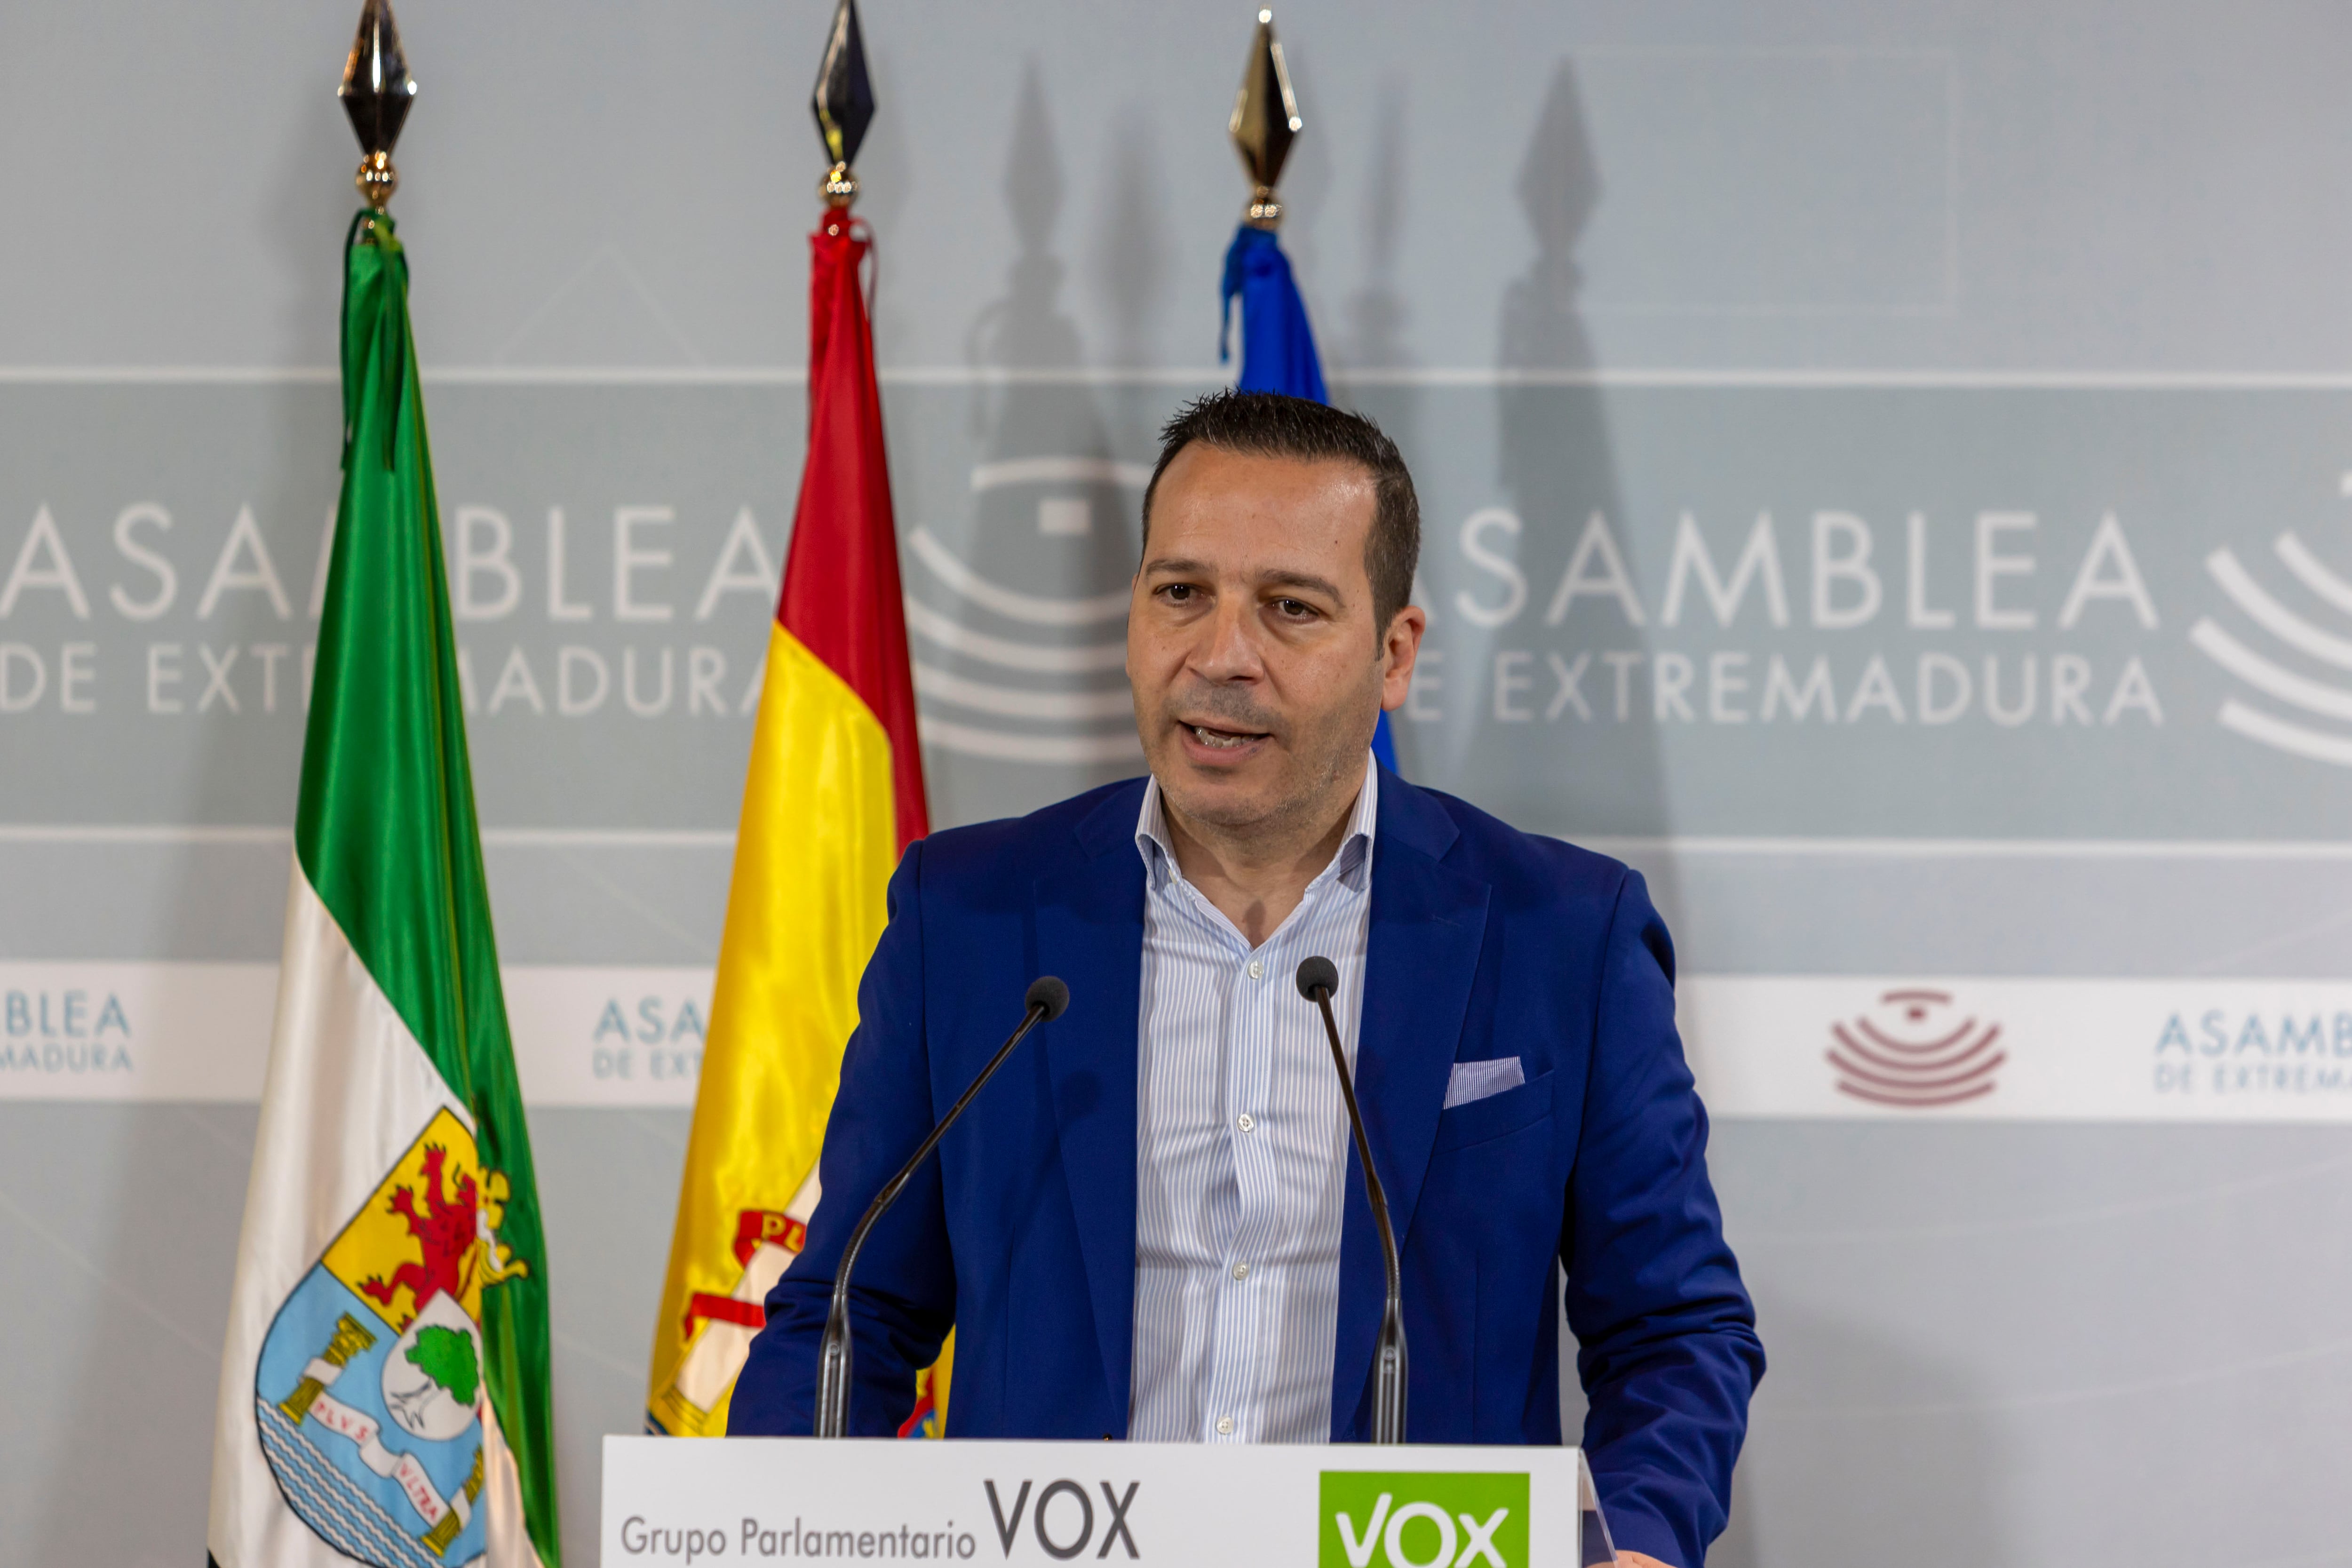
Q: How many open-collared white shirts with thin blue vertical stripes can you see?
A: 1